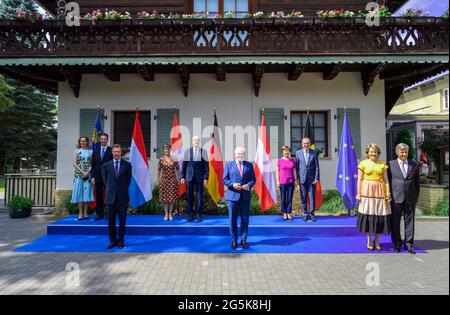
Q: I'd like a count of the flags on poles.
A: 7